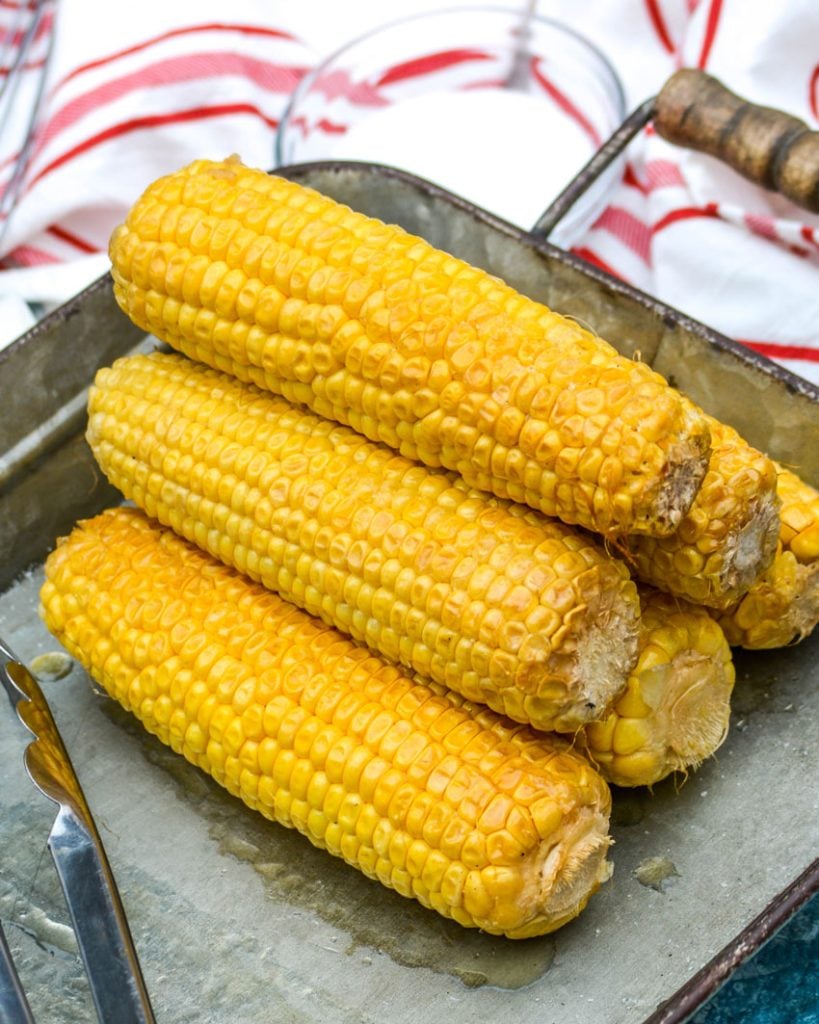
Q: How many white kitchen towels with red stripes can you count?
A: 1